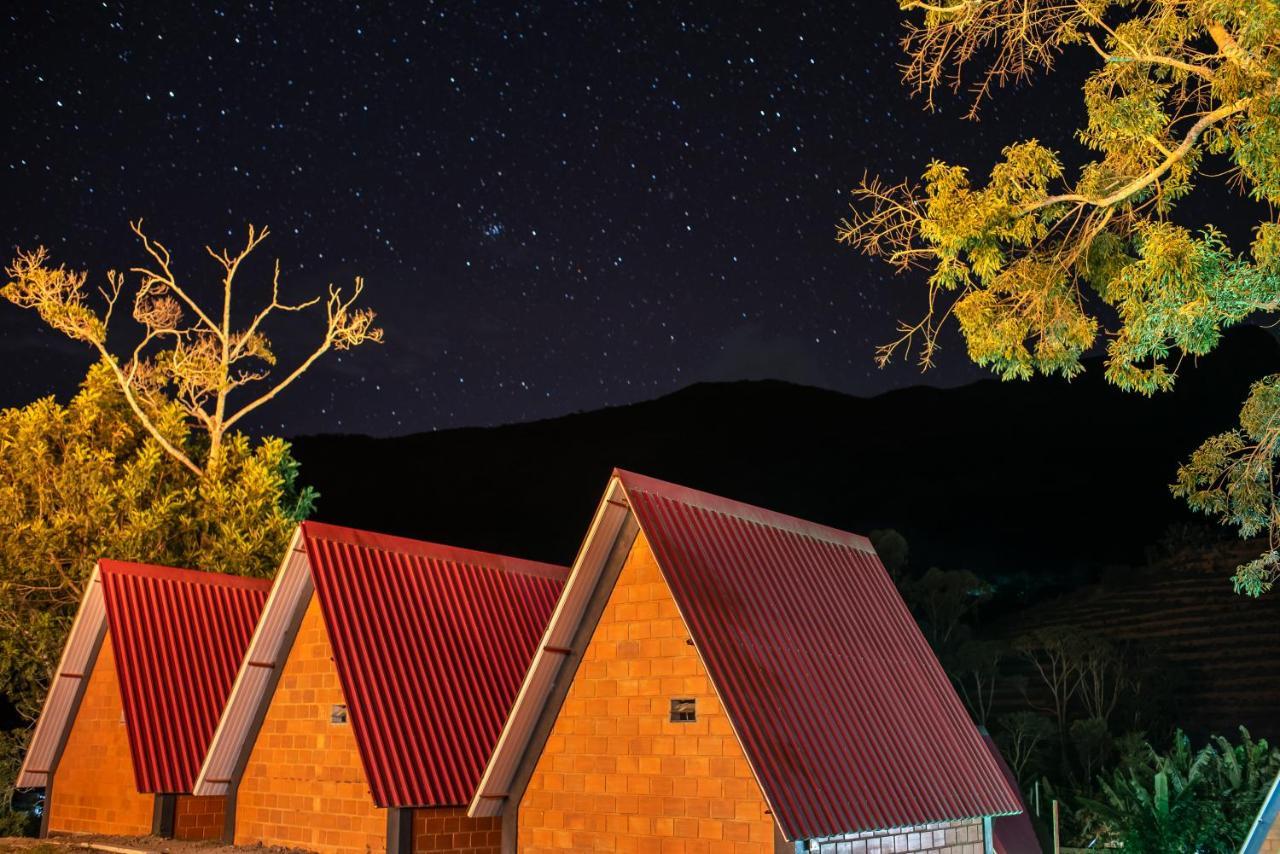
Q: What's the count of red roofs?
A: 3